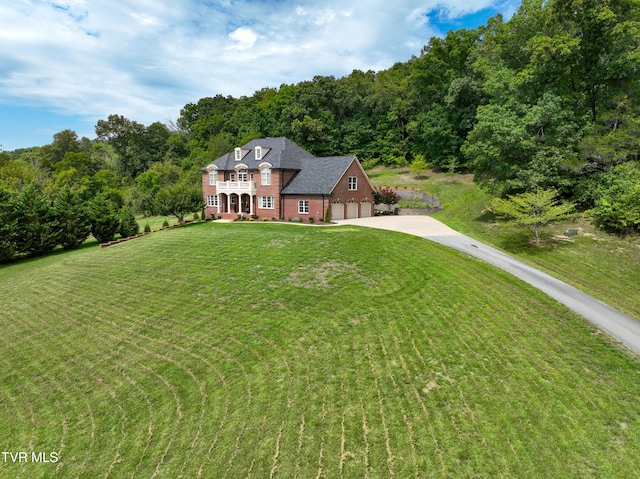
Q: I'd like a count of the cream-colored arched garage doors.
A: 3